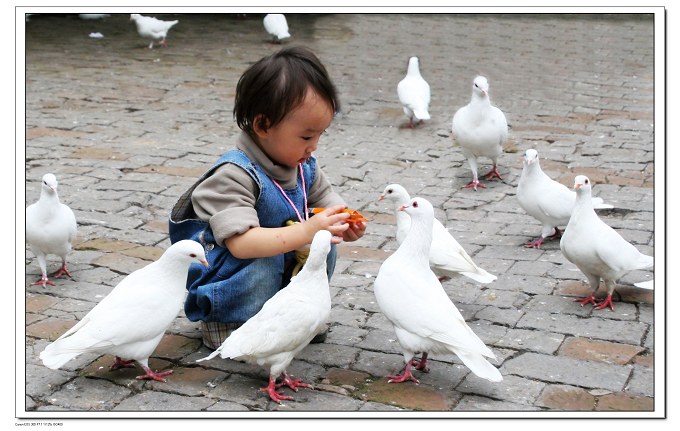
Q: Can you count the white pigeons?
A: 11